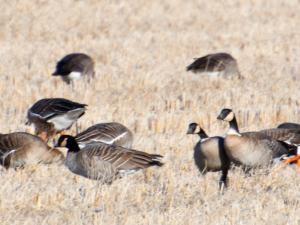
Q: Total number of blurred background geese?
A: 2